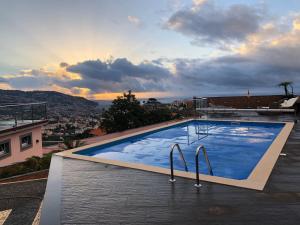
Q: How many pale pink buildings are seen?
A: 1